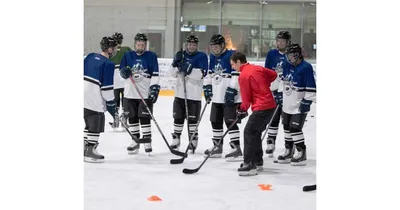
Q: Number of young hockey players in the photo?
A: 7